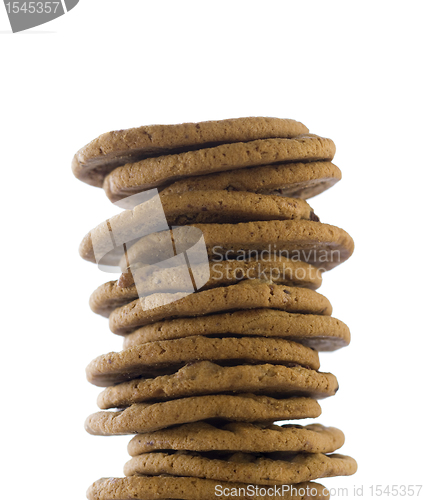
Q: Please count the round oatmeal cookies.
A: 14